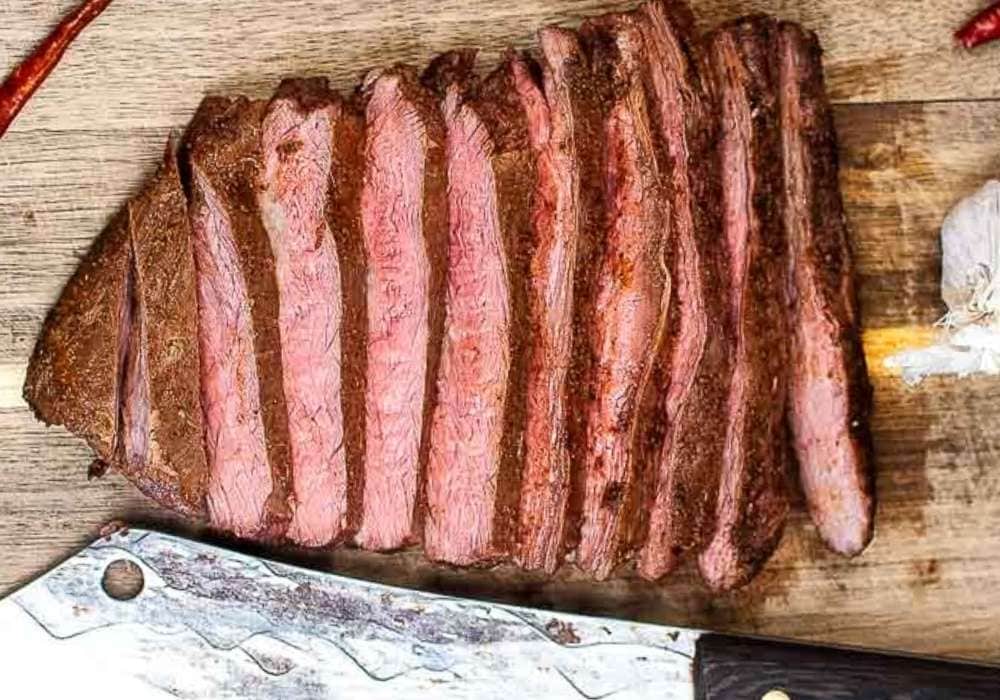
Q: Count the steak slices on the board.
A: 11